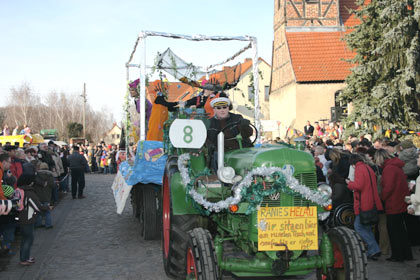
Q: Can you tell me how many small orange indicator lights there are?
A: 2